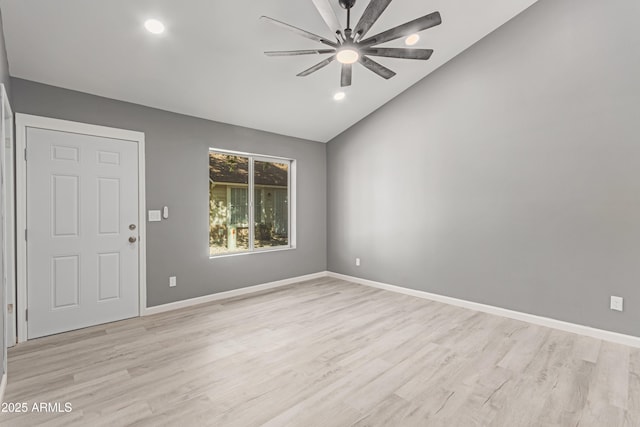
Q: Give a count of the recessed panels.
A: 6